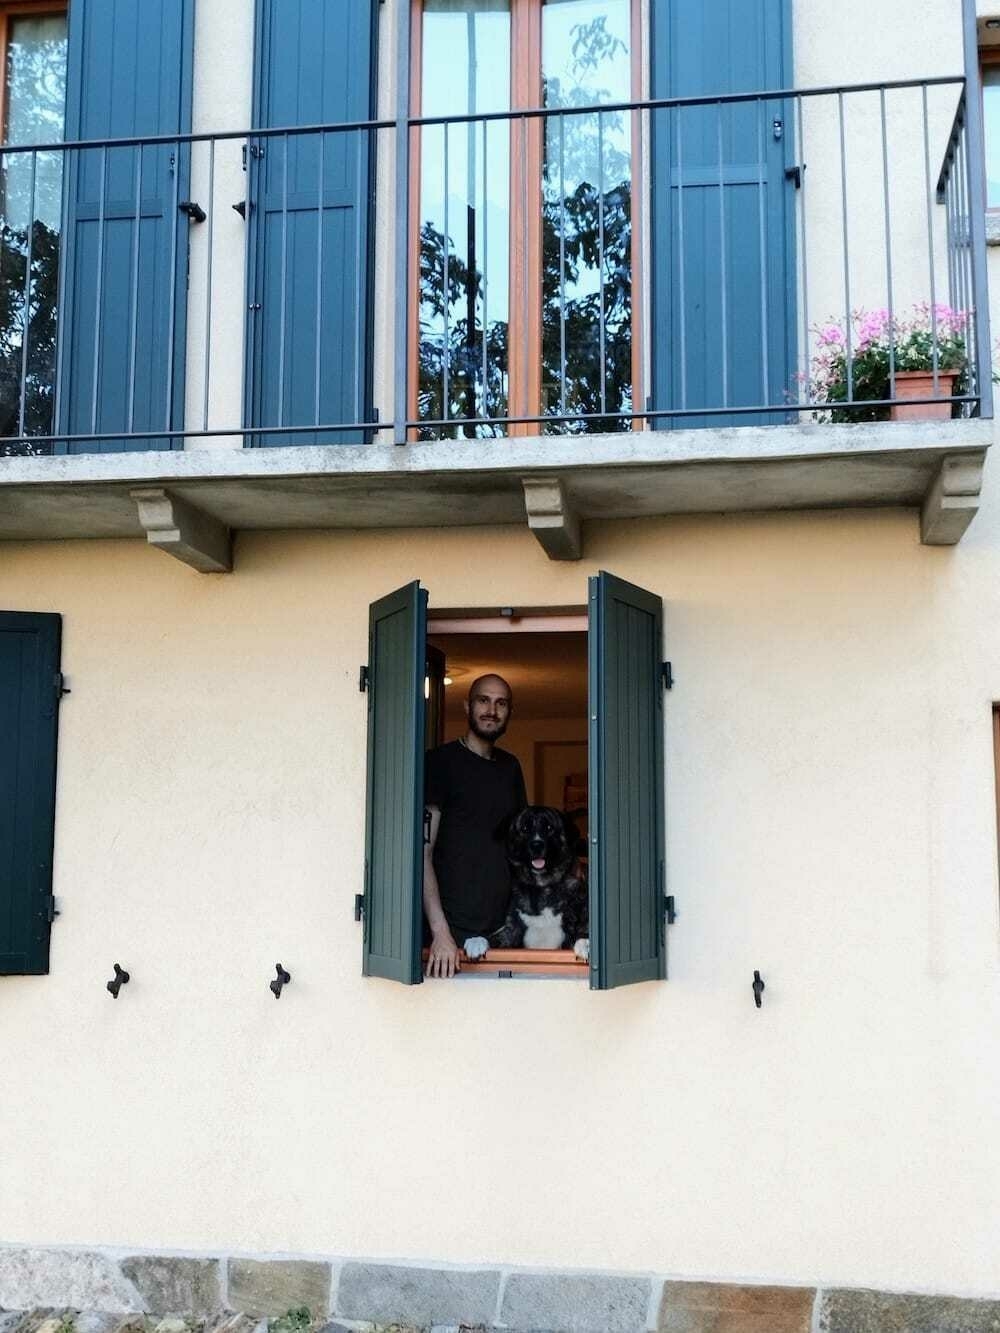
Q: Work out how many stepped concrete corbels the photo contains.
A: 3